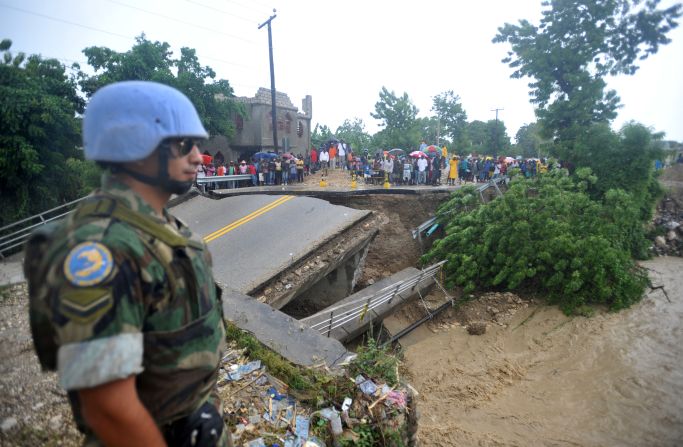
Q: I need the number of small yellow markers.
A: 3